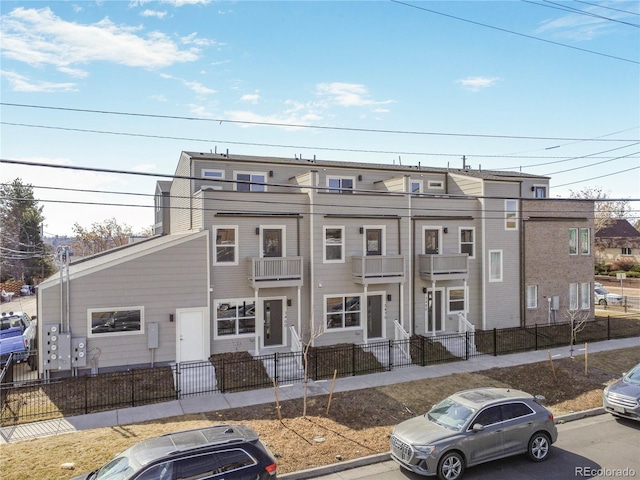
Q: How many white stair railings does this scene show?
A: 3